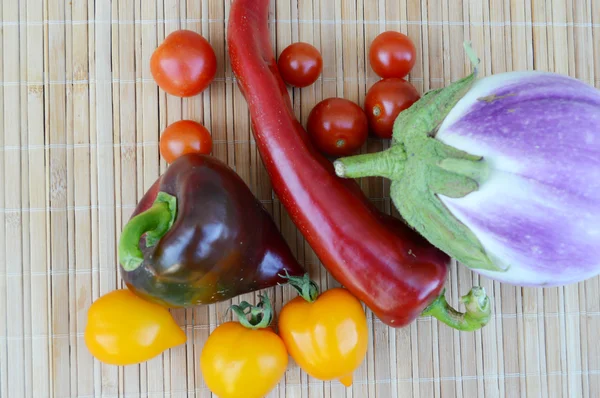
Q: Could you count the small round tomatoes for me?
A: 6